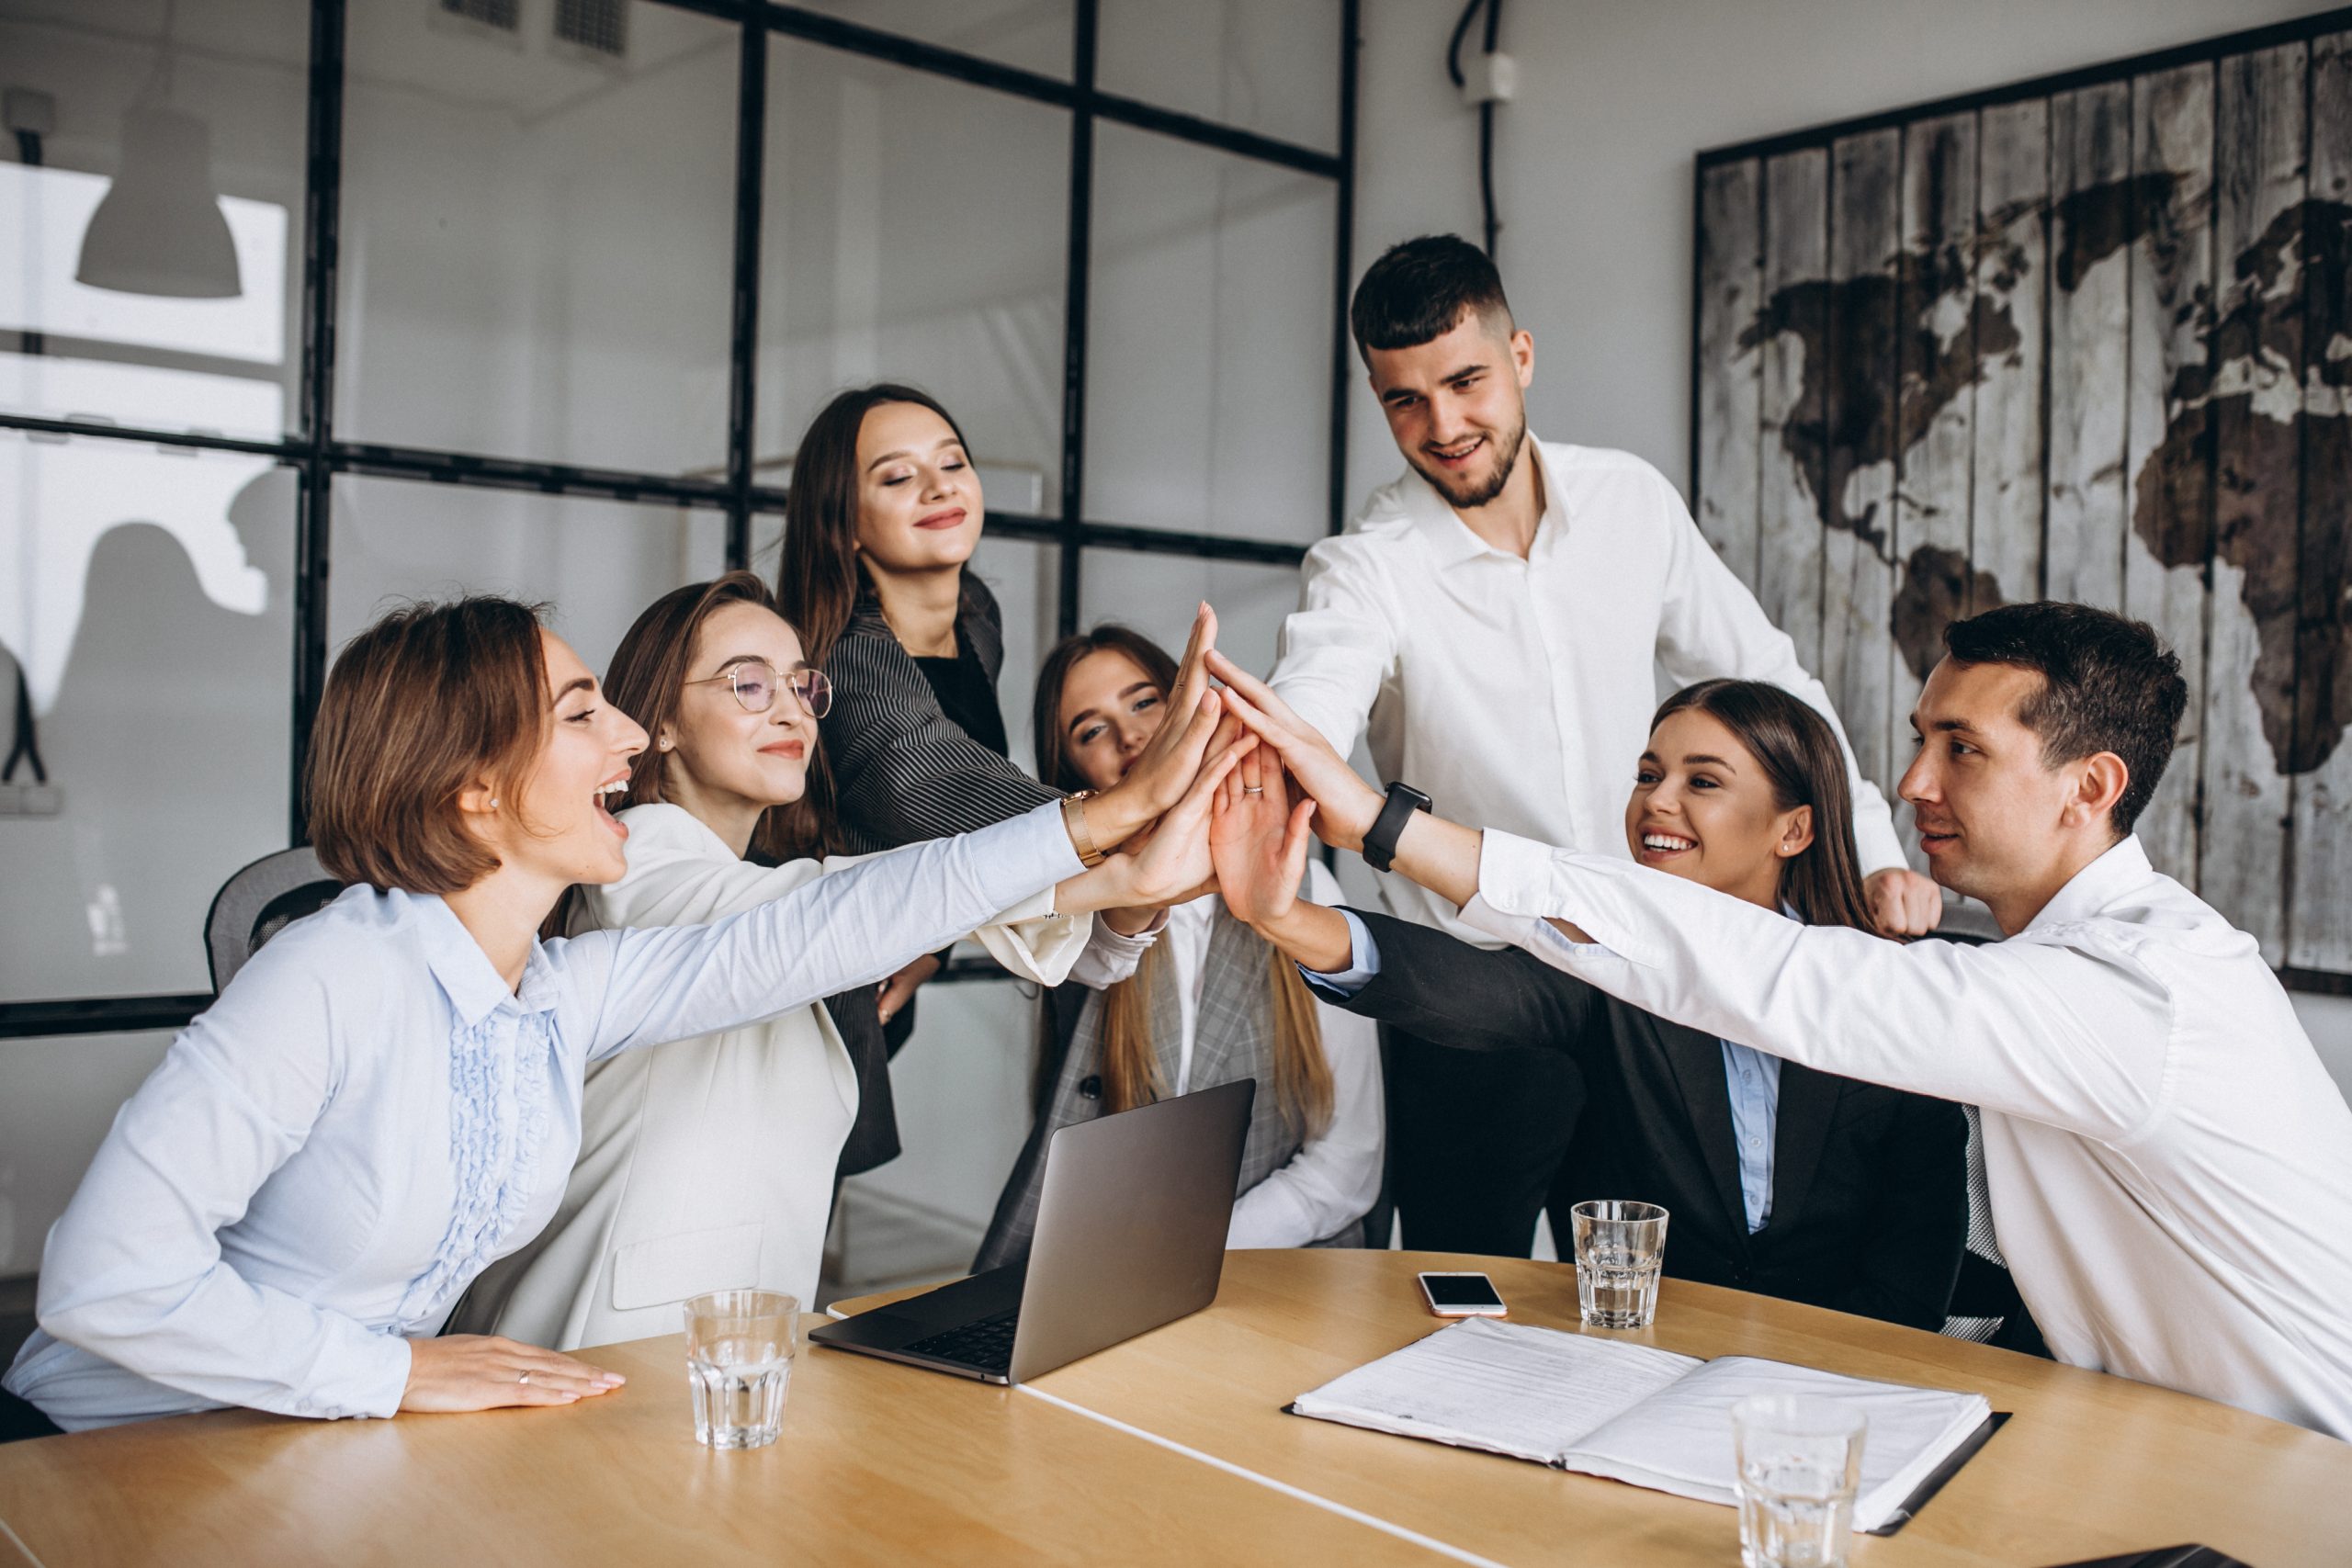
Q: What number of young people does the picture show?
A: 7